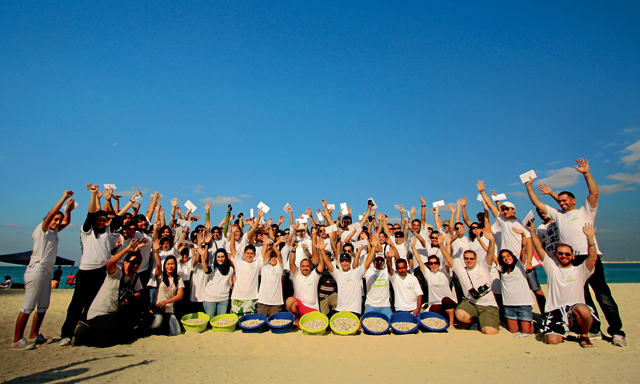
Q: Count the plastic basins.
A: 9